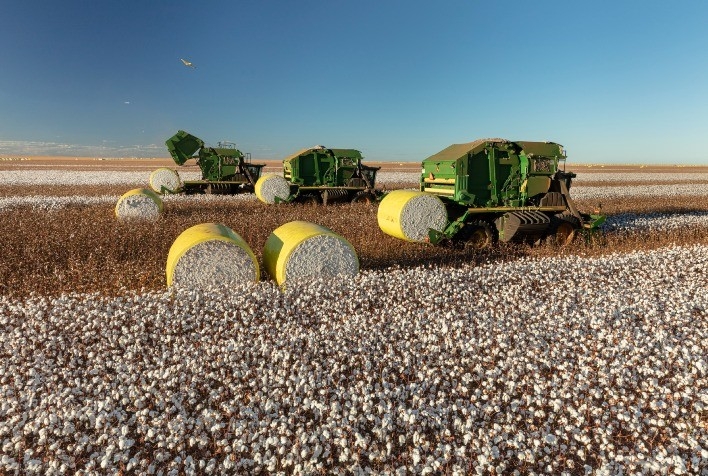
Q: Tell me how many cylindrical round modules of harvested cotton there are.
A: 6